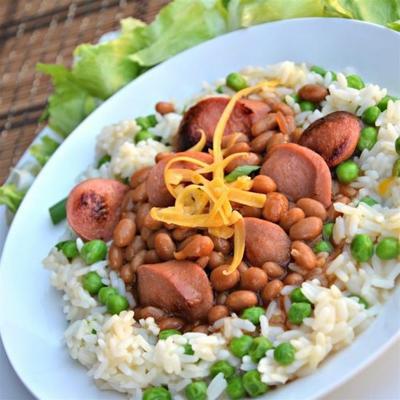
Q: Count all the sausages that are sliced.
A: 7